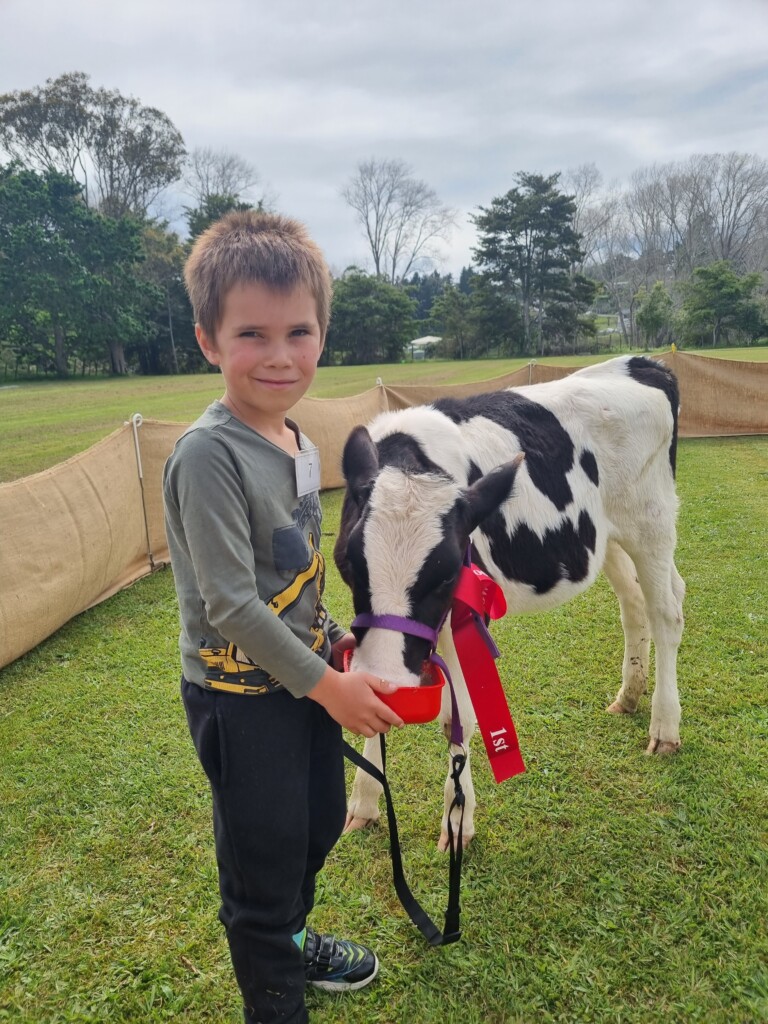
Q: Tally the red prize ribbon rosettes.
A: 1